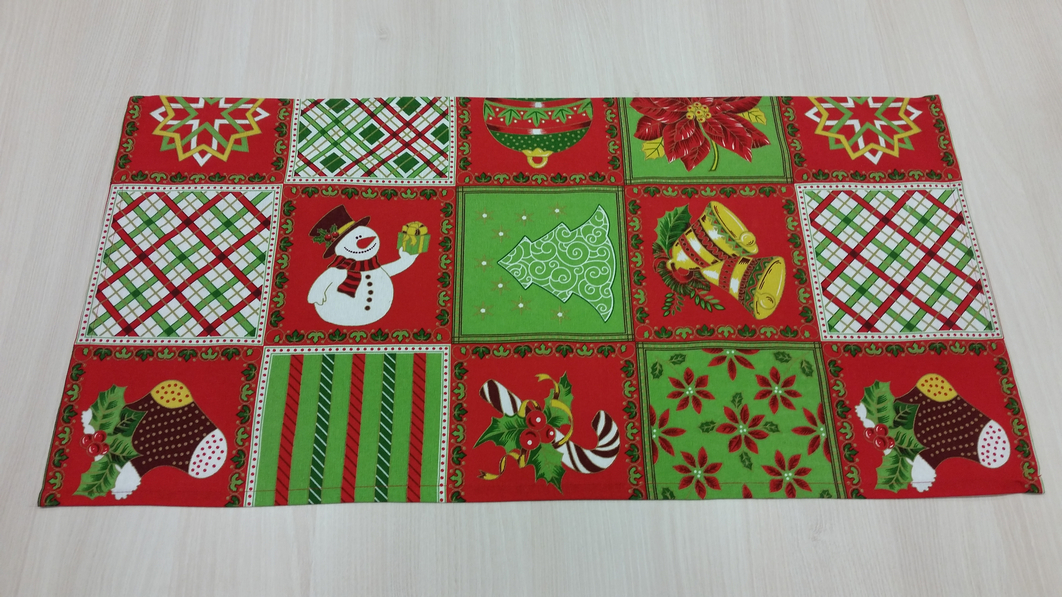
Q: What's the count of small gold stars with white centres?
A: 9